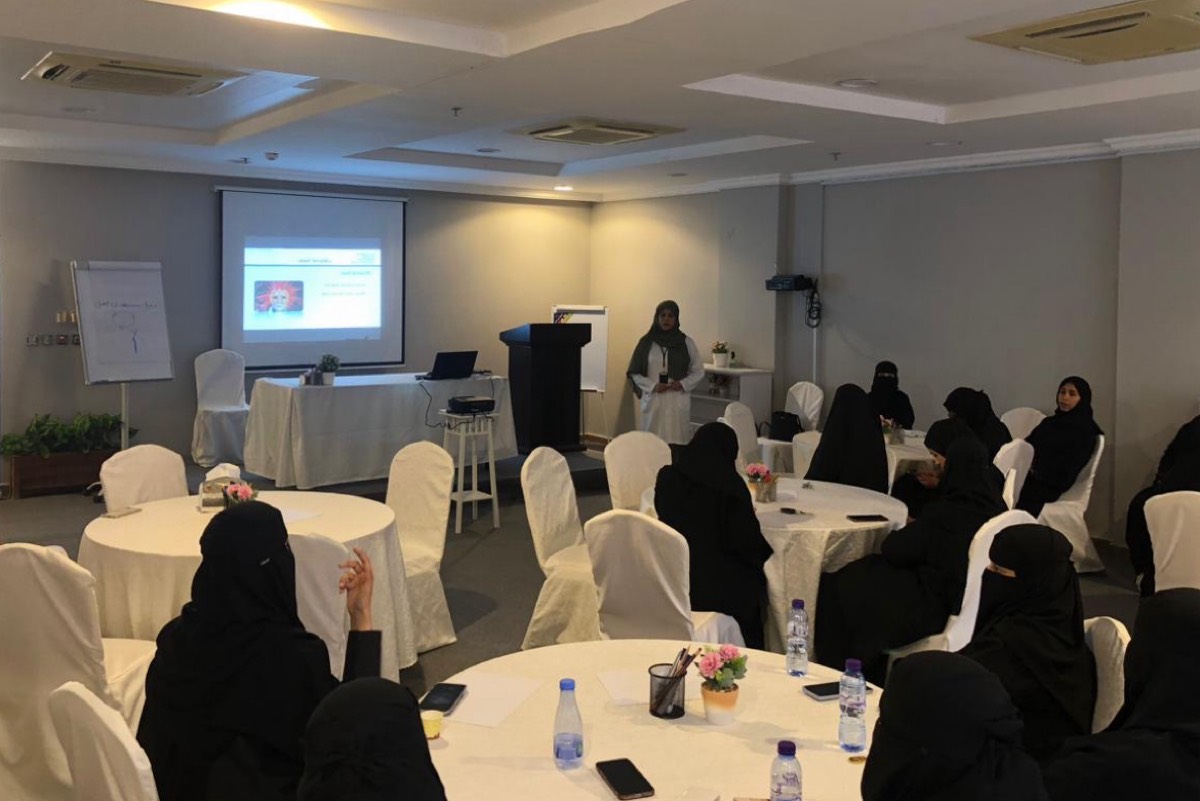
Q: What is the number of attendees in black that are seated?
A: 13